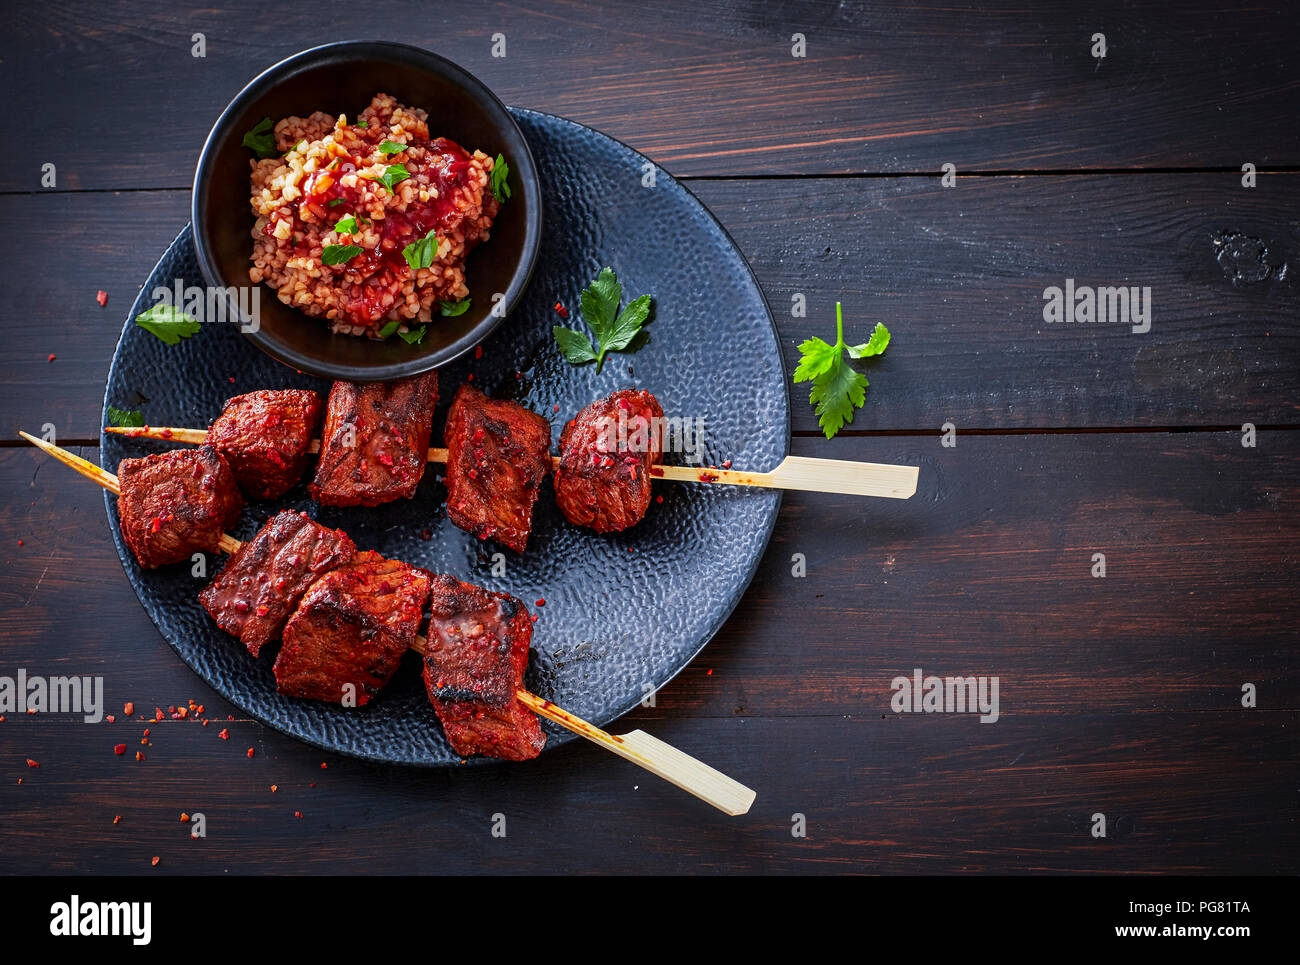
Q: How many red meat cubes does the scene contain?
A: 8